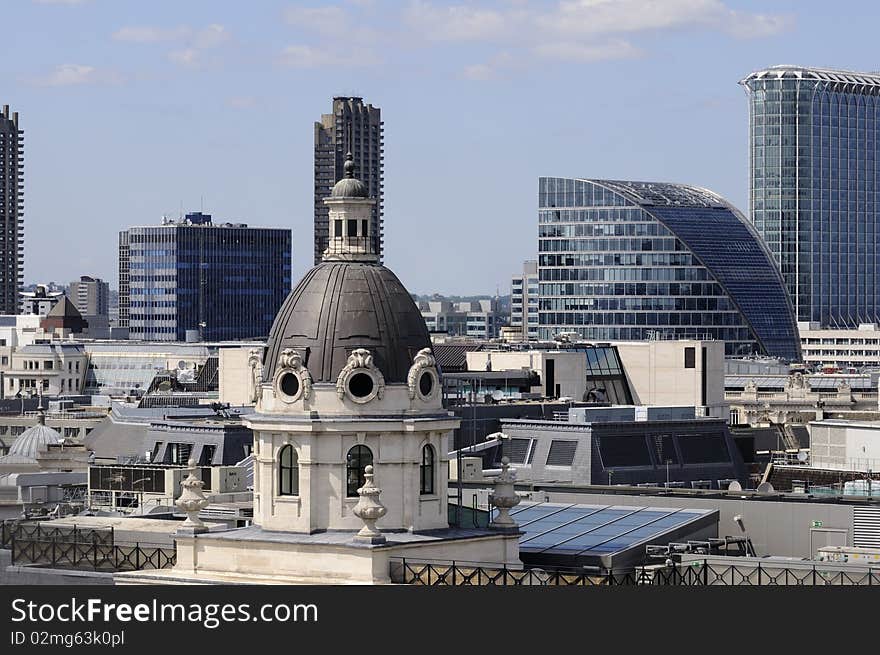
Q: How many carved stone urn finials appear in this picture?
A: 3